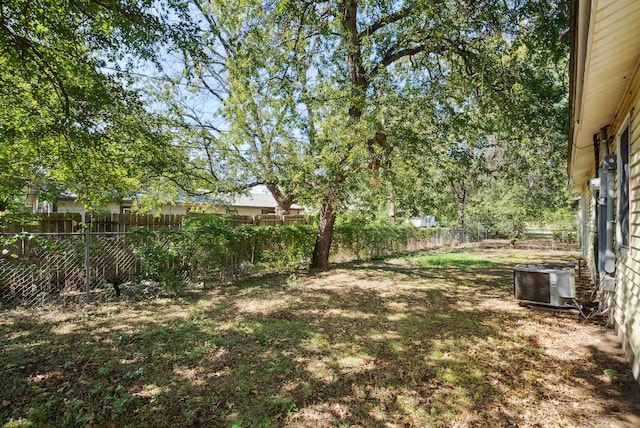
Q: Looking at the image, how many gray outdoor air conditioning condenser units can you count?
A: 1